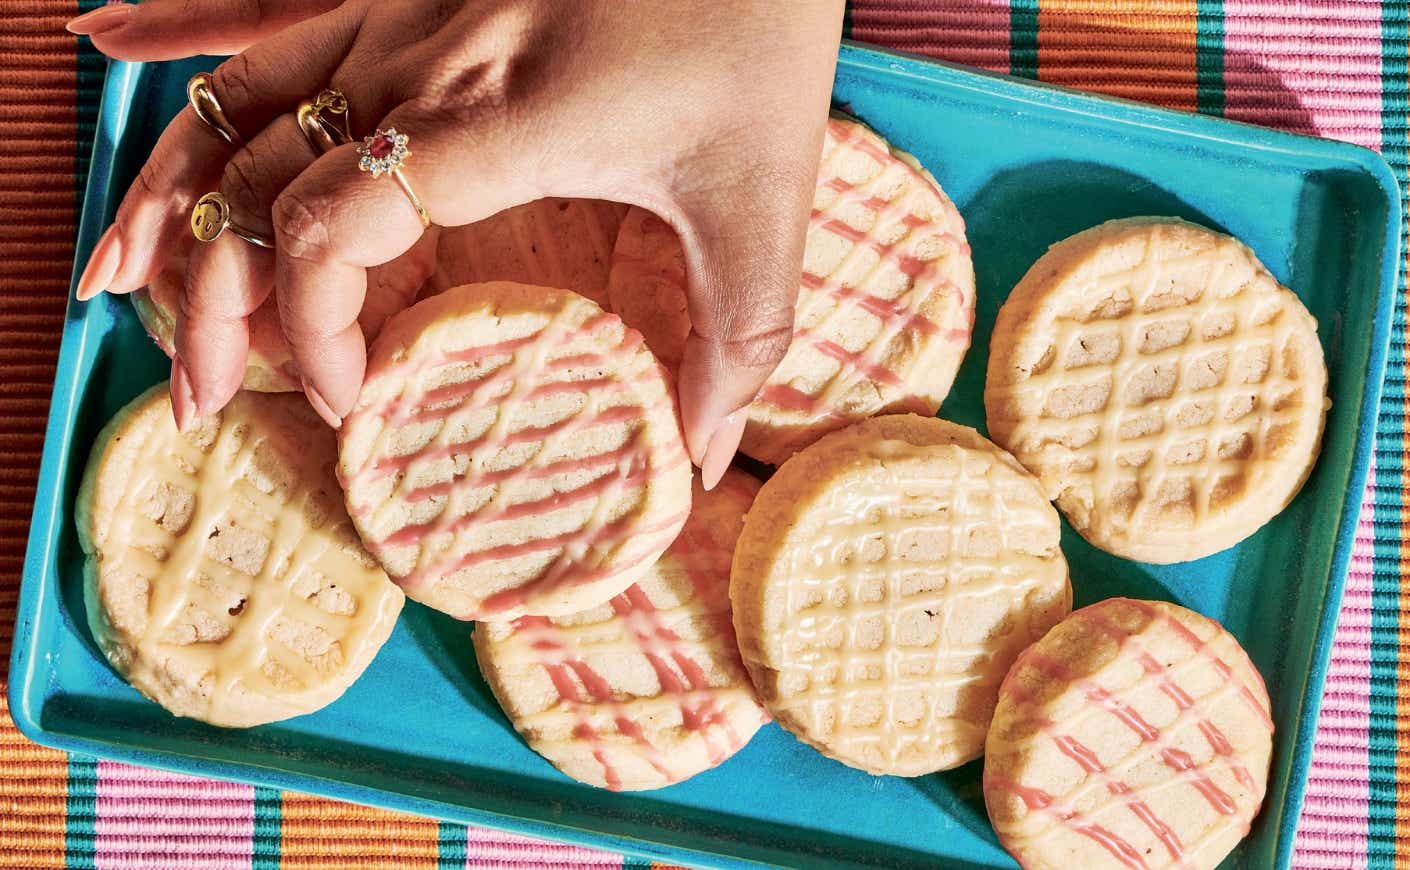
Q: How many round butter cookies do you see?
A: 9